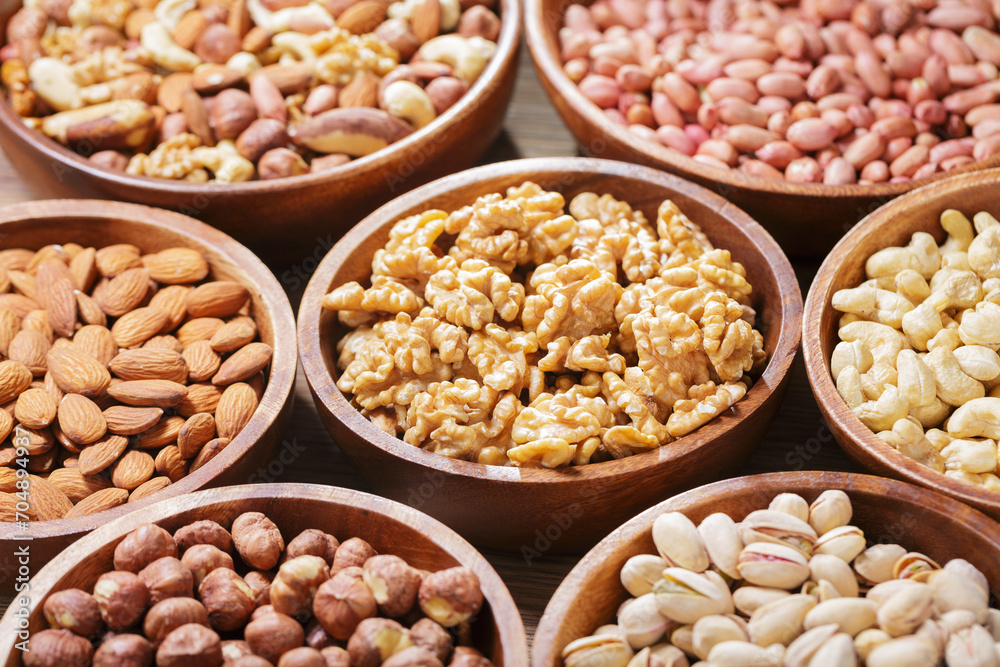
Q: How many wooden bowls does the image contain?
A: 7